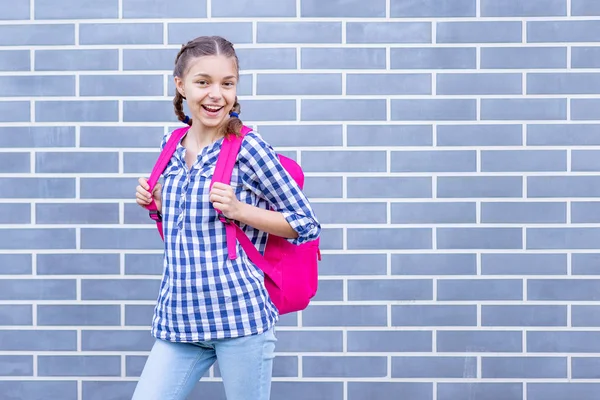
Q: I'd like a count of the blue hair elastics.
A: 2